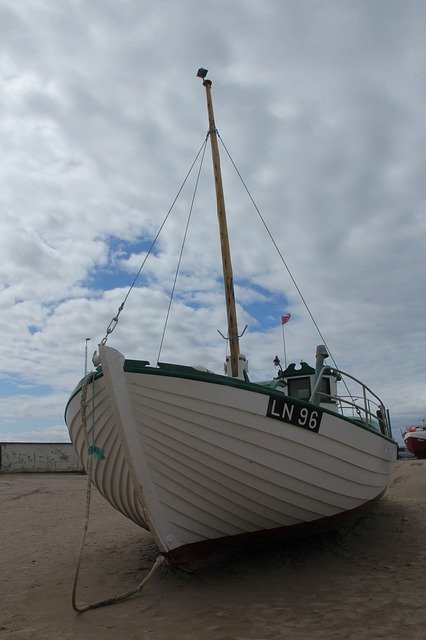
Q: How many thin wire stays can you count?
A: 3